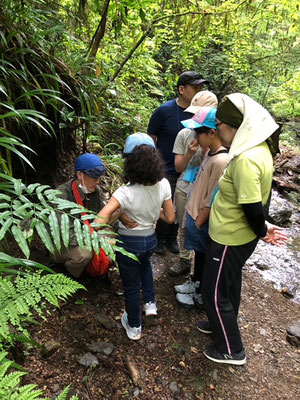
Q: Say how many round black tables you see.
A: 0